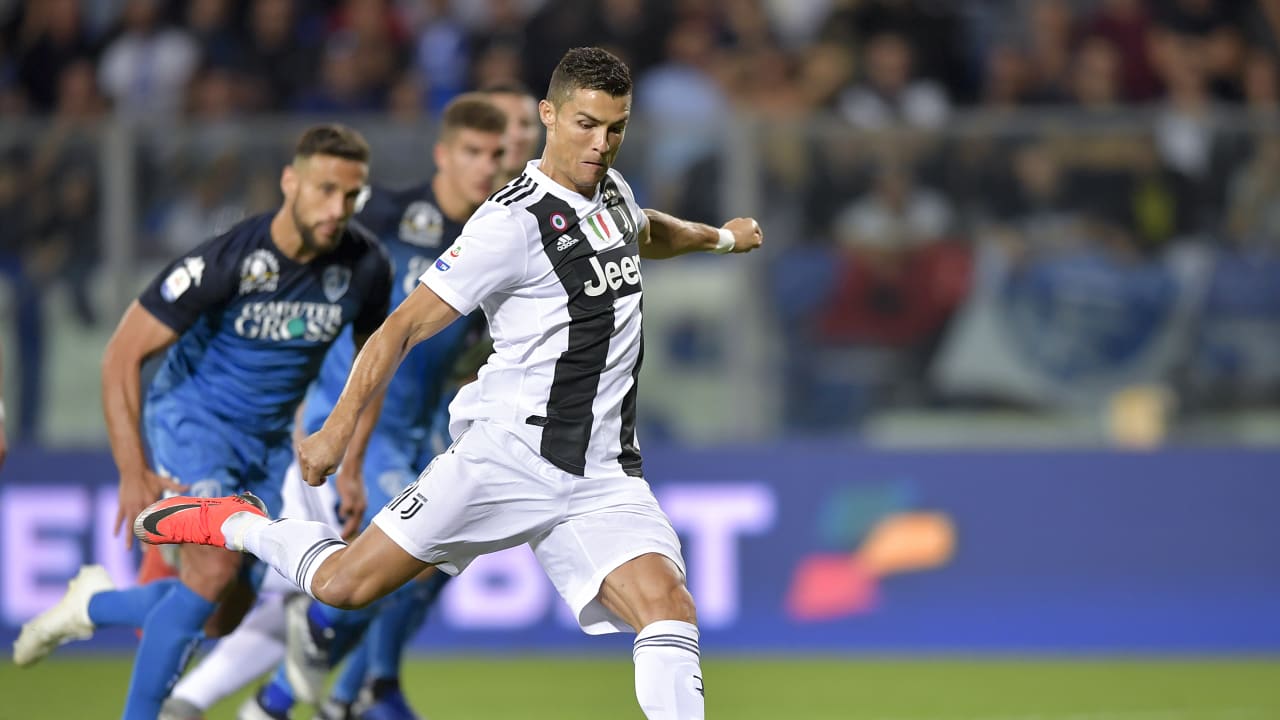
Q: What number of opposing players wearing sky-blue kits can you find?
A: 2